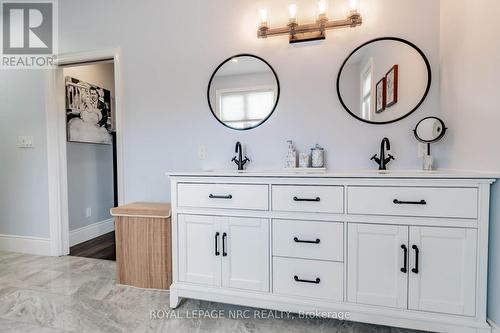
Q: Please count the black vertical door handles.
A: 4